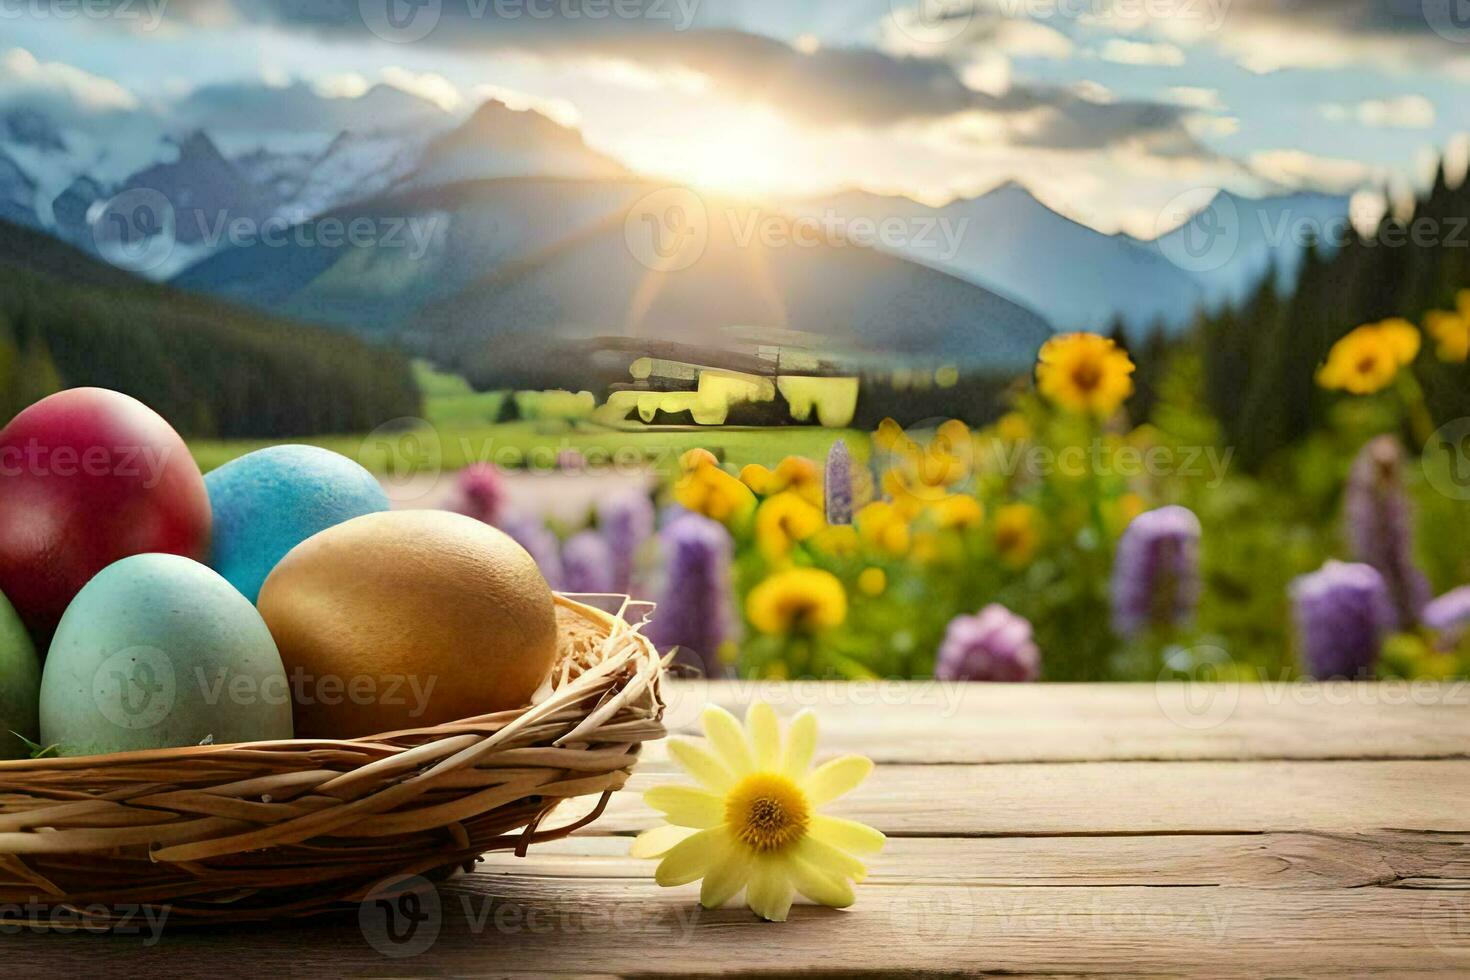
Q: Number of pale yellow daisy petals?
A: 13